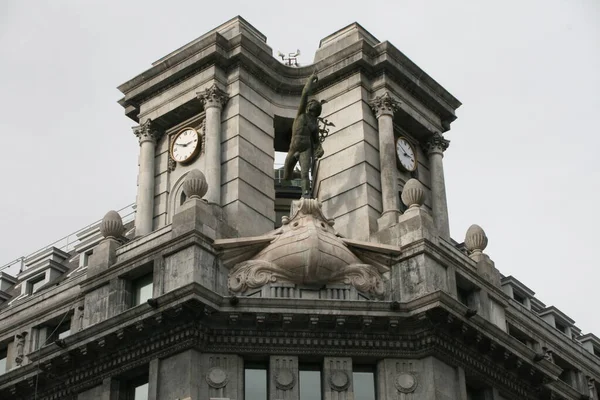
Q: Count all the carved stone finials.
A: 4